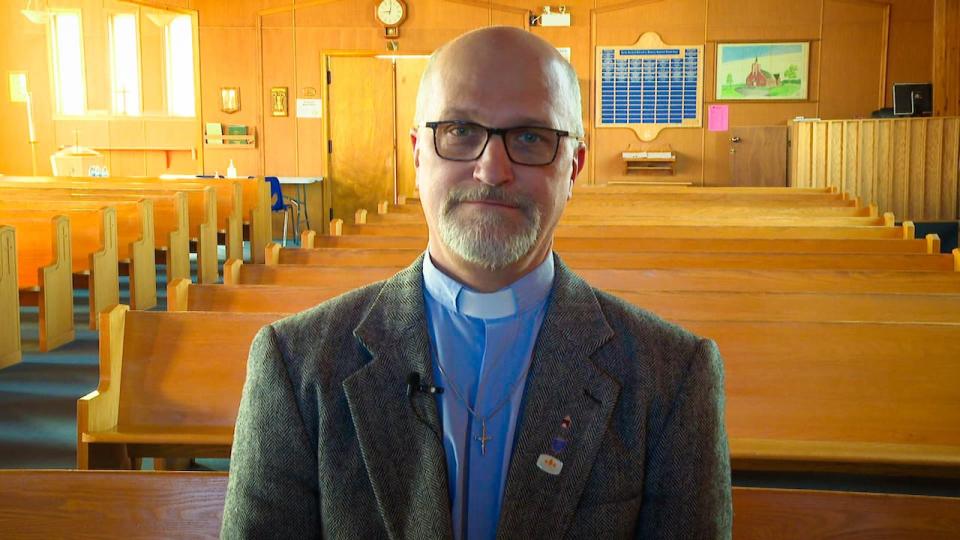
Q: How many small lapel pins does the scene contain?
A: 3